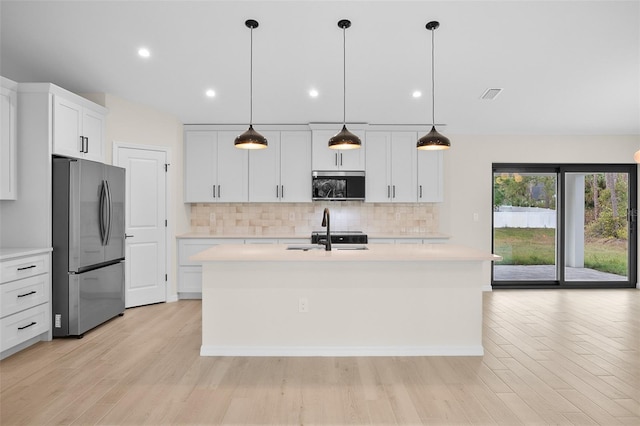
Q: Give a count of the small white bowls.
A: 0